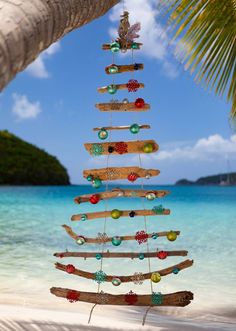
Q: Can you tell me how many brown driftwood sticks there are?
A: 13